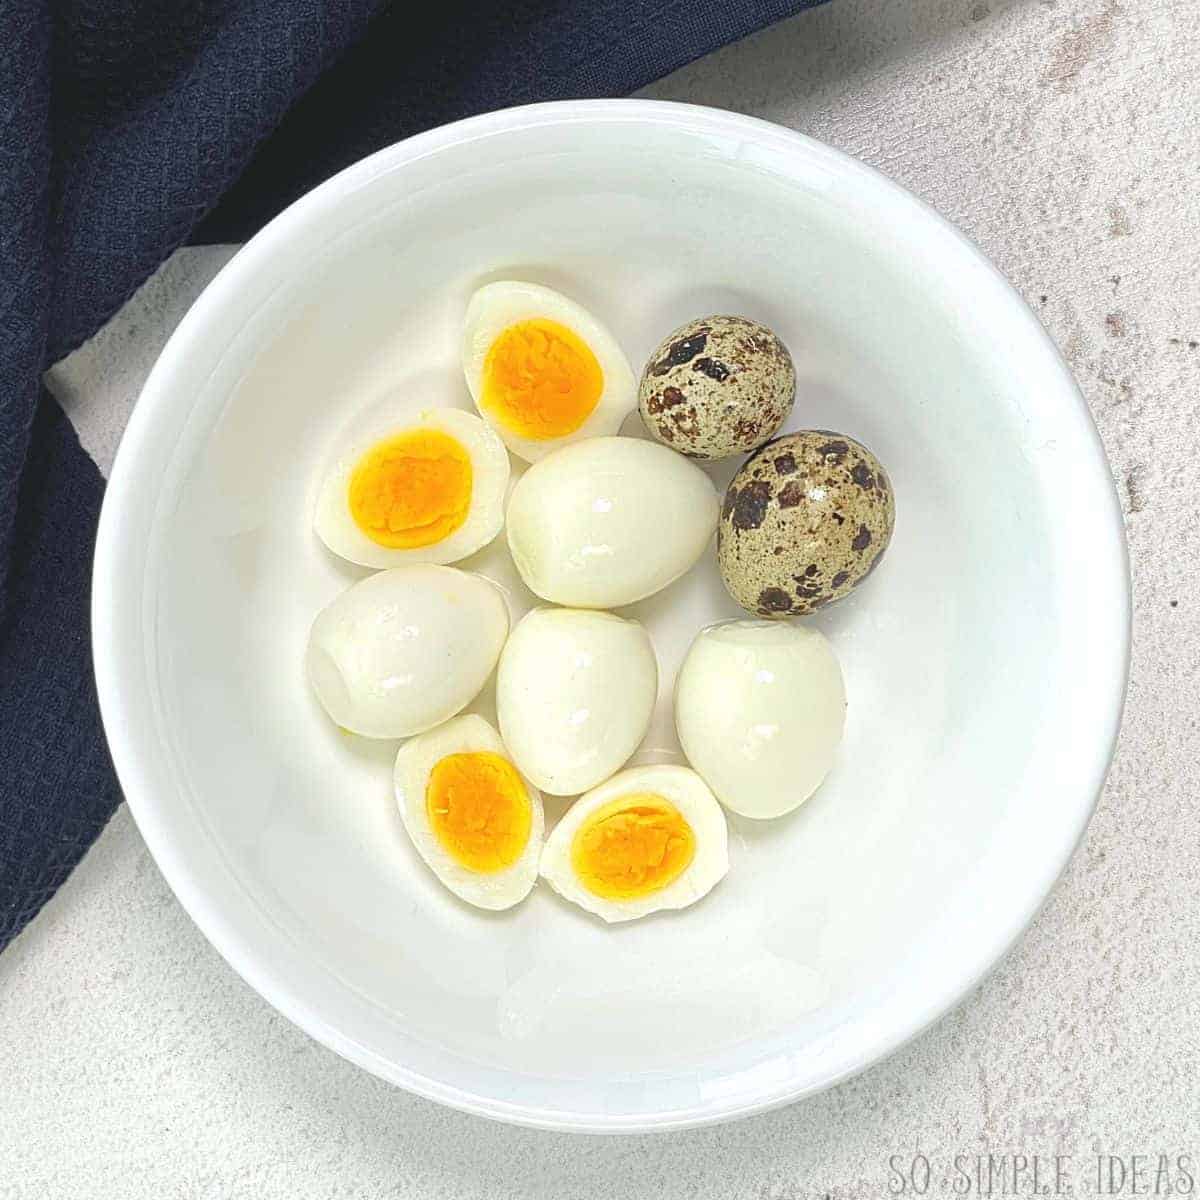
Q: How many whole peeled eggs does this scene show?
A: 4